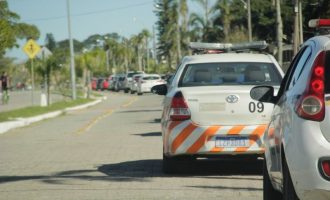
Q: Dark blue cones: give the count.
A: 0